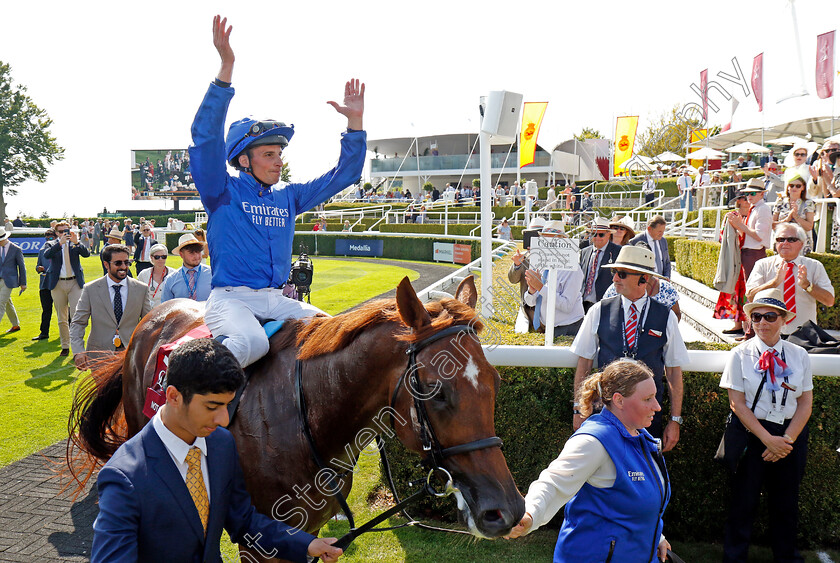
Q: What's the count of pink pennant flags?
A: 3